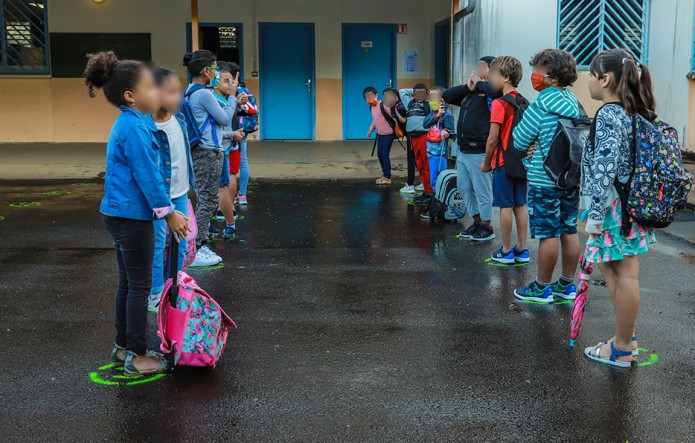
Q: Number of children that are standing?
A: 14